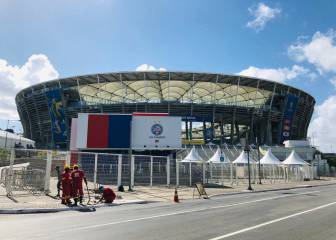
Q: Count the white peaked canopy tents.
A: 5